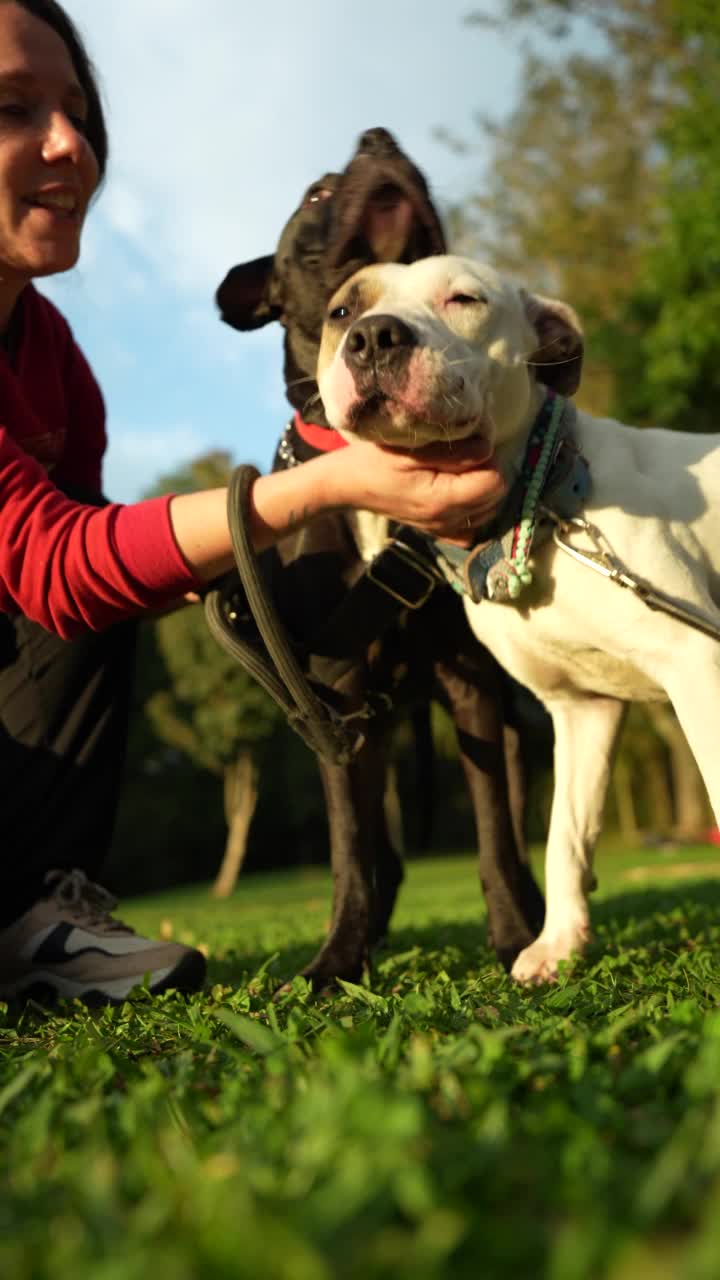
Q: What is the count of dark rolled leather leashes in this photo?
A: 1